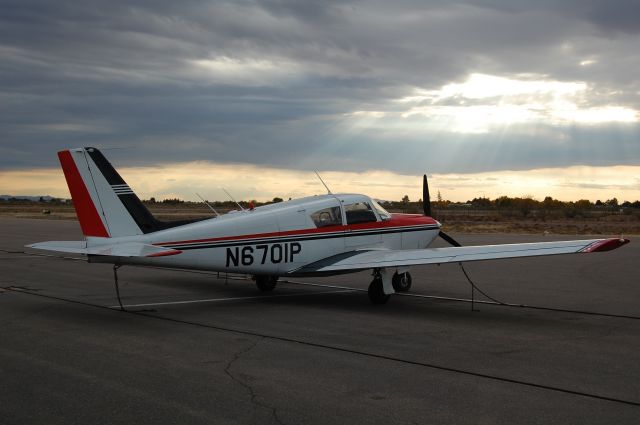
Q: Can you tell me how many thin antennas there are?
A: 3